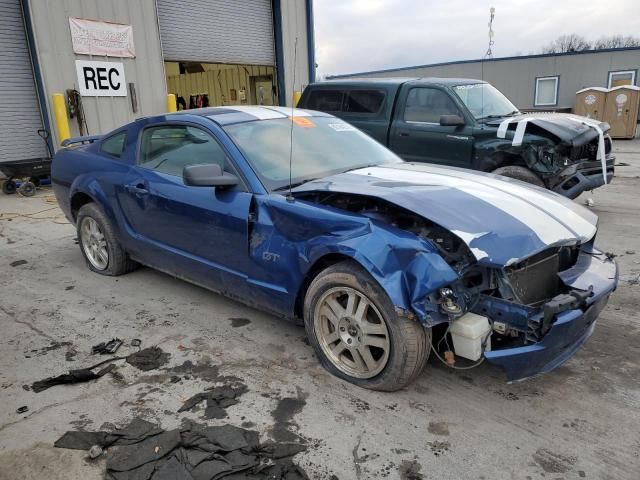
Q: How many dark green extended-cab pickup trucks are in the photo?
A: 1